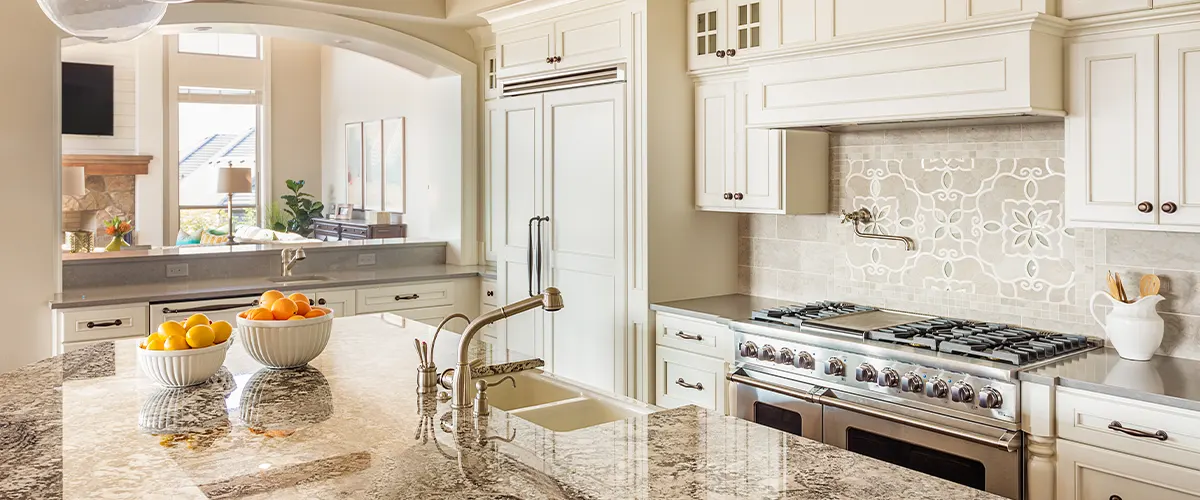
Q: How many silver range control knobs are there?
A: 11